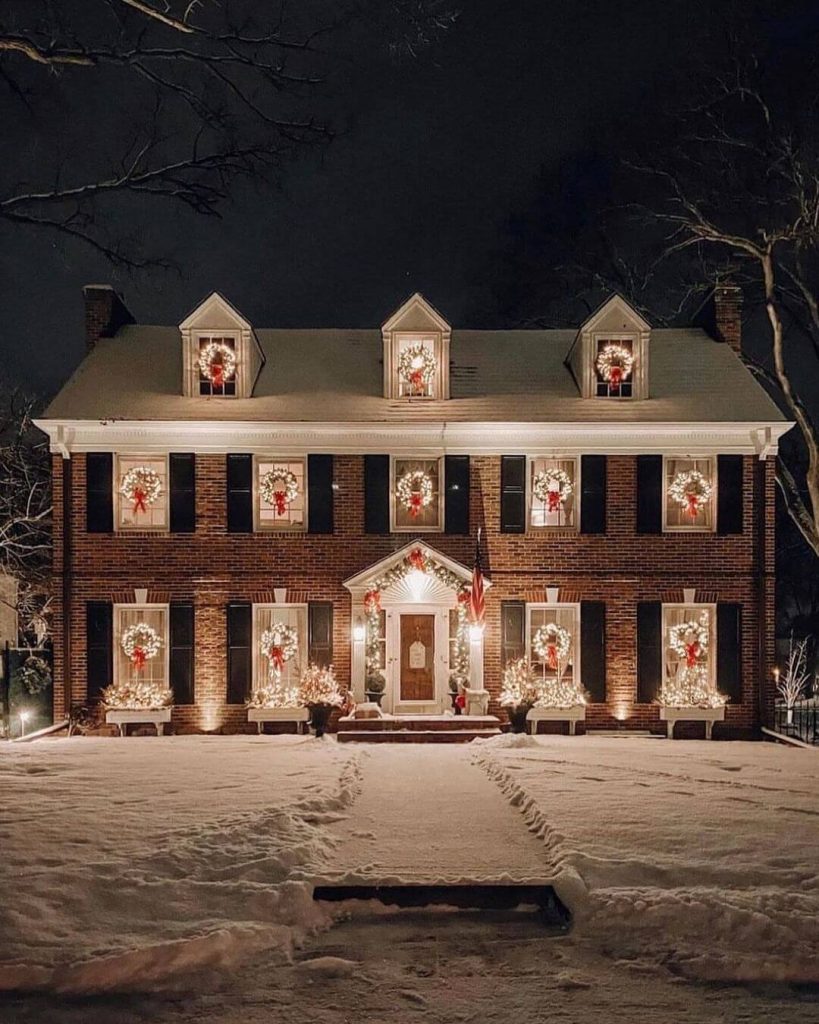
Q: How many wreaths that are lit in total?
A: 12